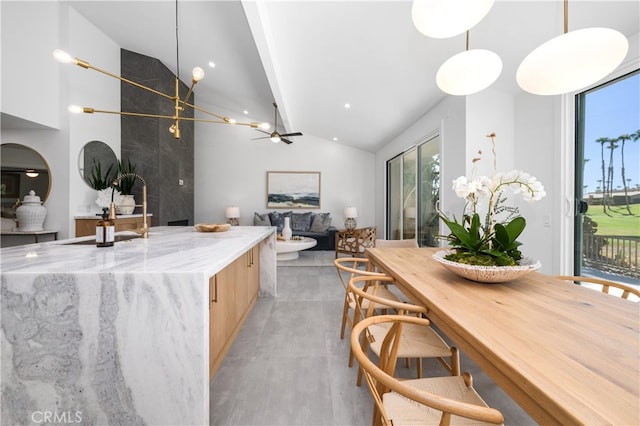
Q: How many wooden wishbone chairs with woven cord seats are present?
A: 4